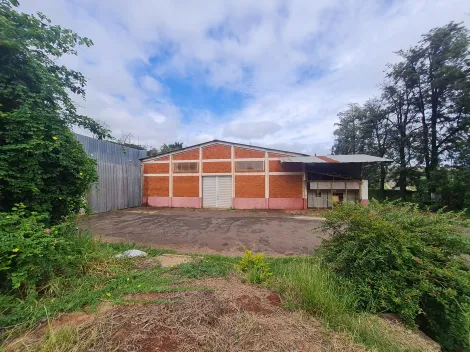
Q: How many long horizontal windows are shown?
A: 2